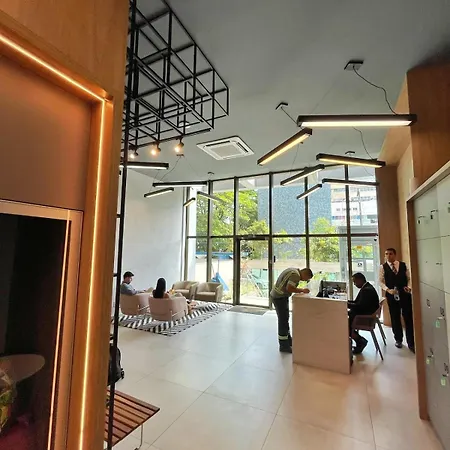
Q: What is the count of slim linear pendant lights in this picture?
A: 11